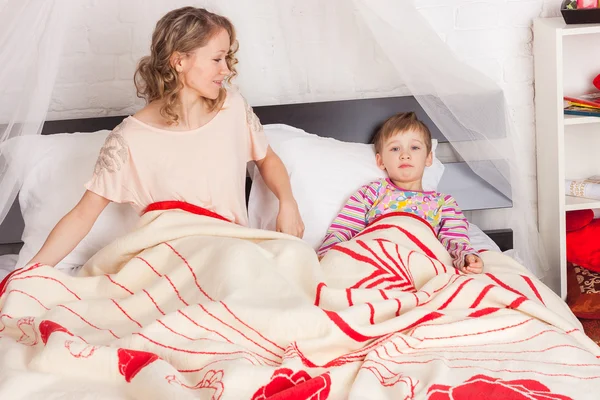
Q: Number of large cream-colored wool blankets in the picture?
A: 1